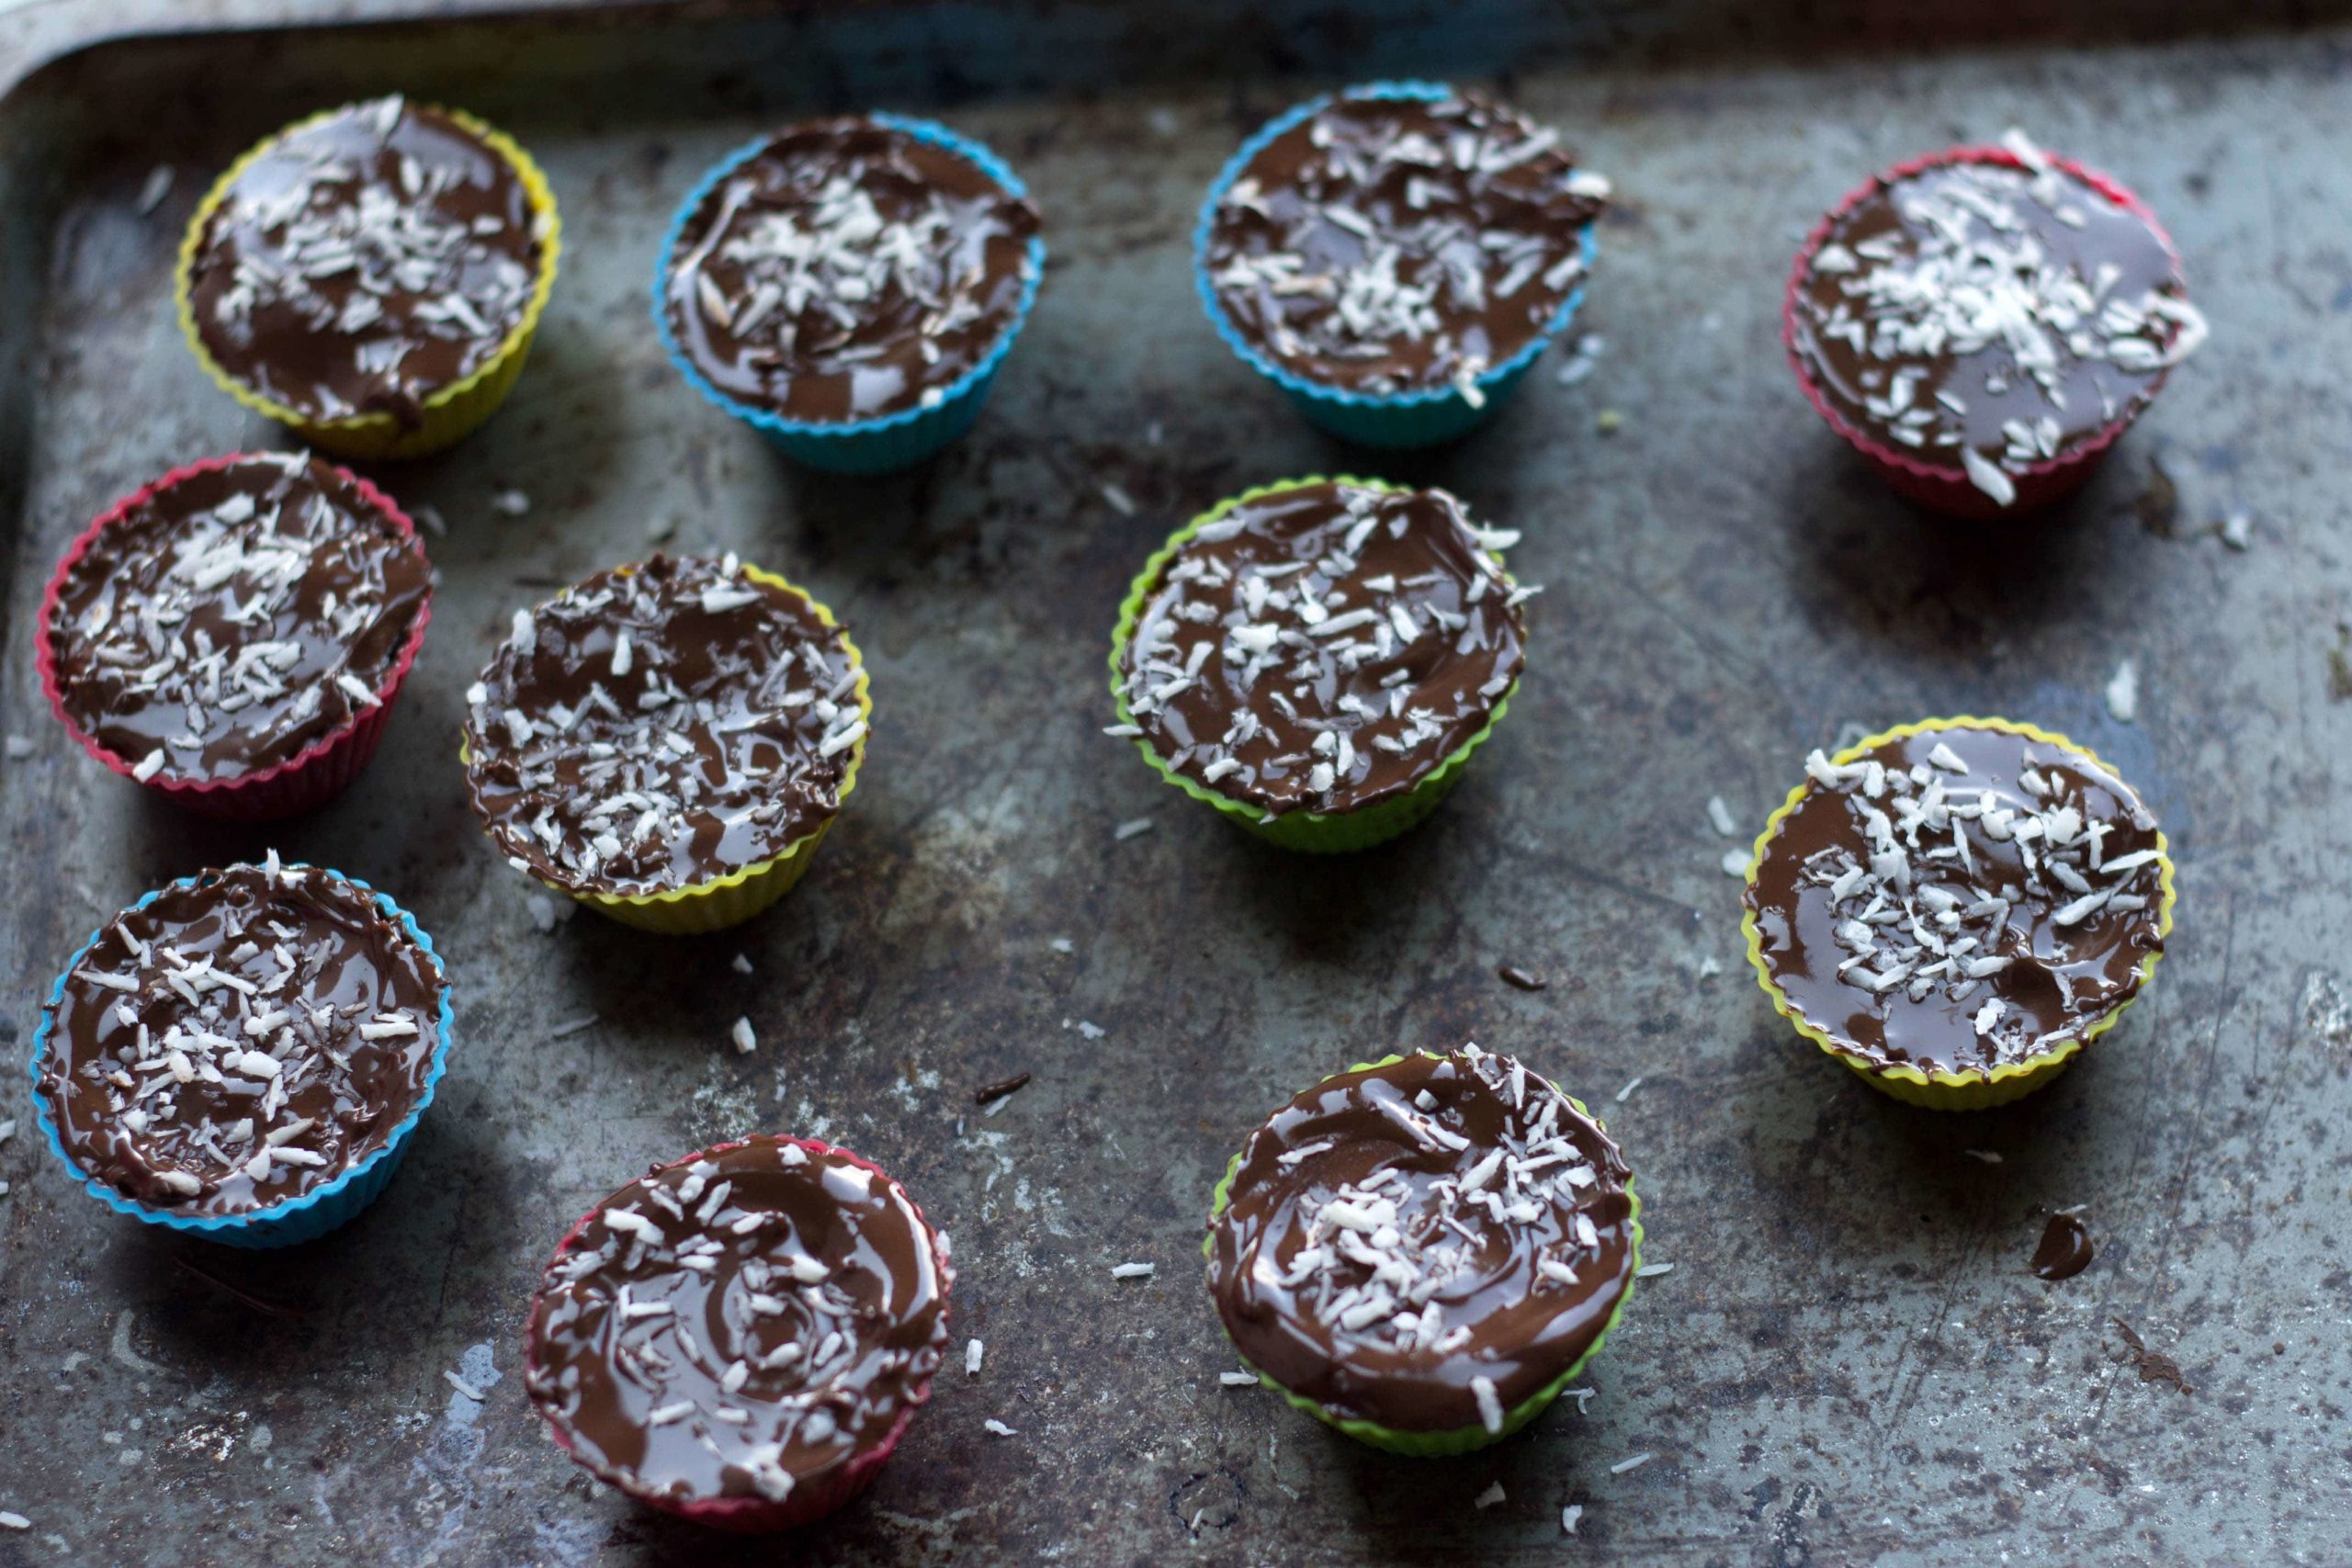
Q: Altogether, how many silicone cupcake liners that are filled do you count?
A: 11